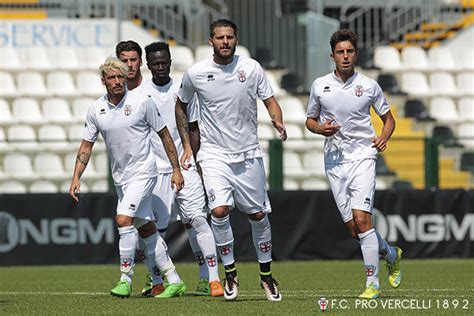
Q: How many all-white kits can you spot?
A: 5